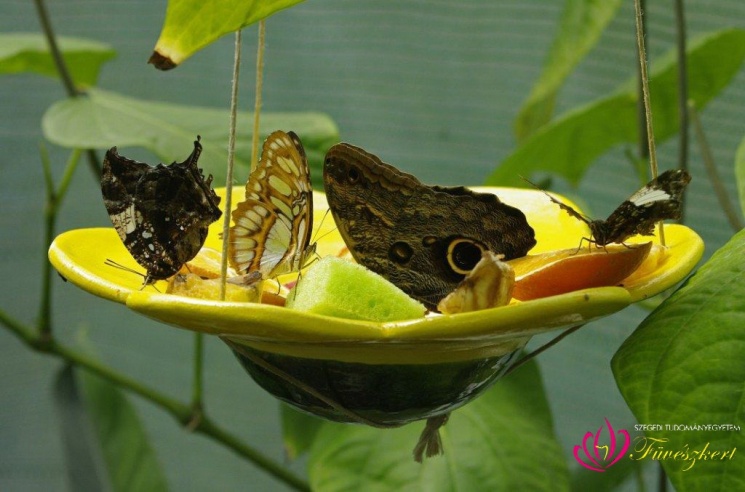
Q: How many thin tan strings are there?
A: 3